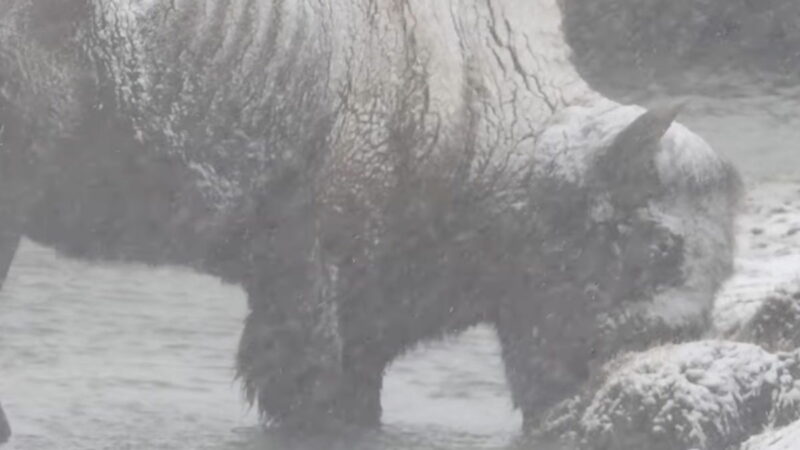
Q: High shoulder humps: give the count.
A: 1